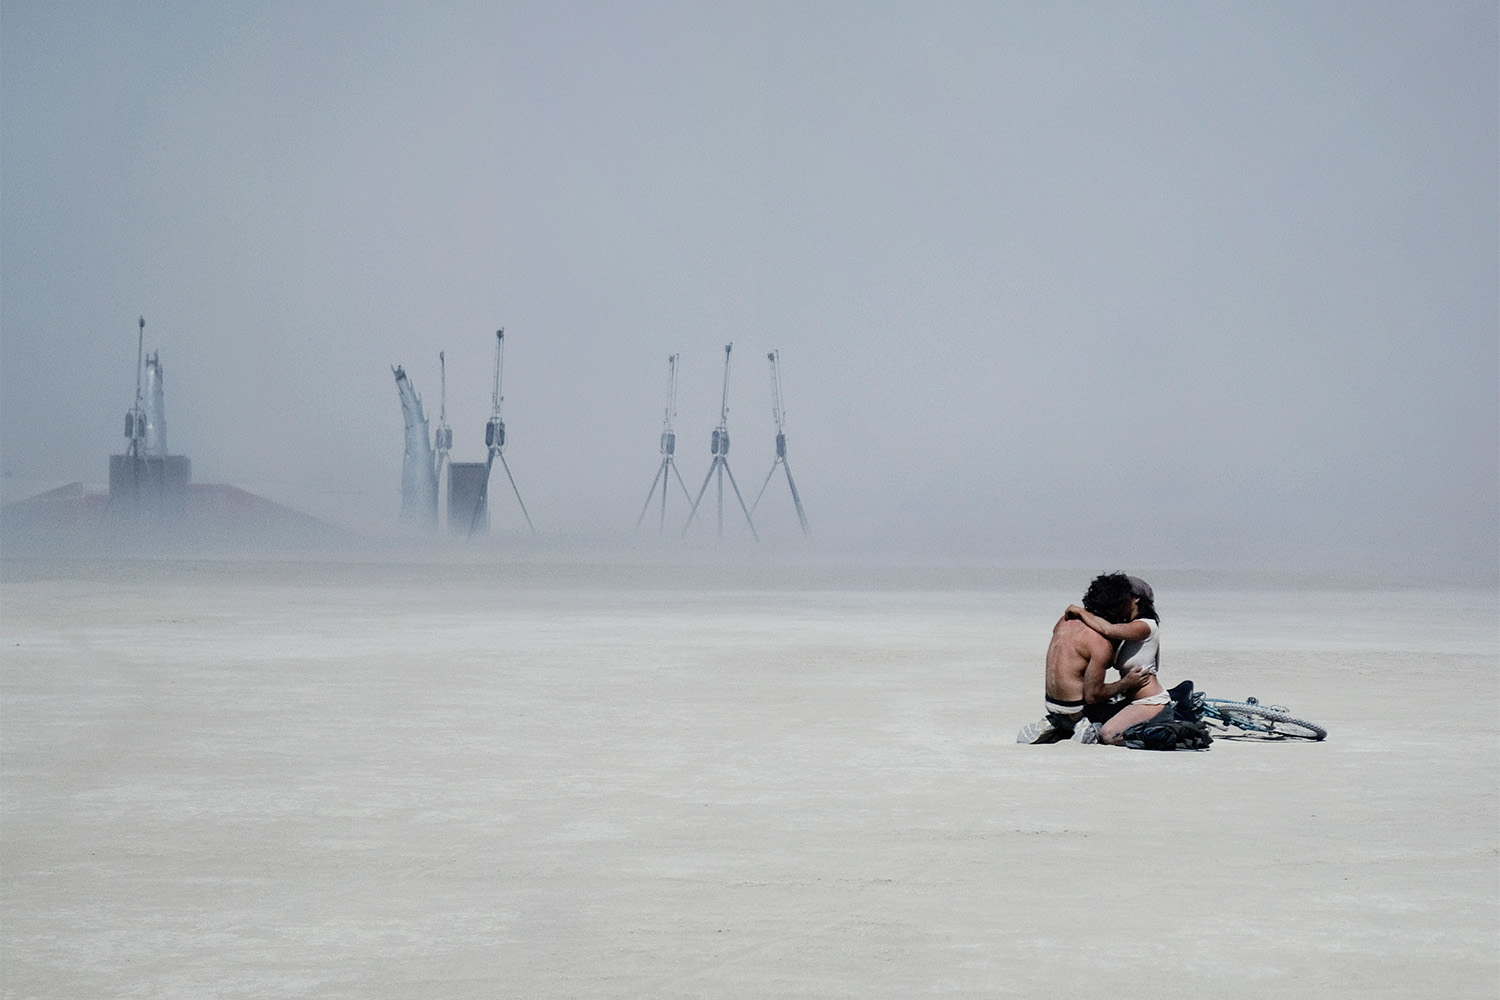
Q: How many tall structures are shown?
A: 8